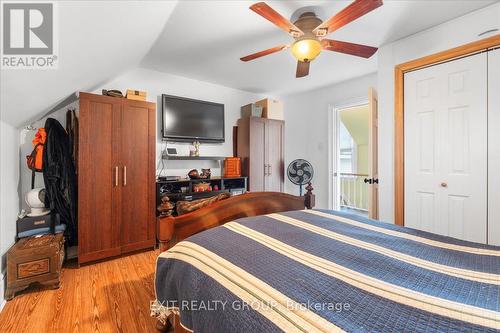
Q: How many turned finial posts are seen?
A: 2